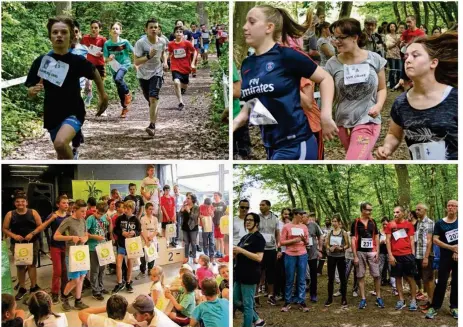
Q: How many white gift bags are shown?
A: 8